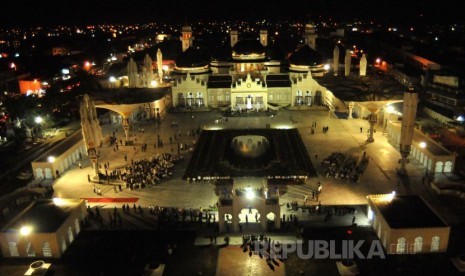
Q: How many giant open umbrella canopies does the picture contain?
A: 2